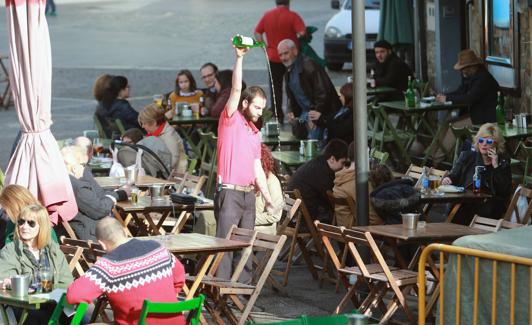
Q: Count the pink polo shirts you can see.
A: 1